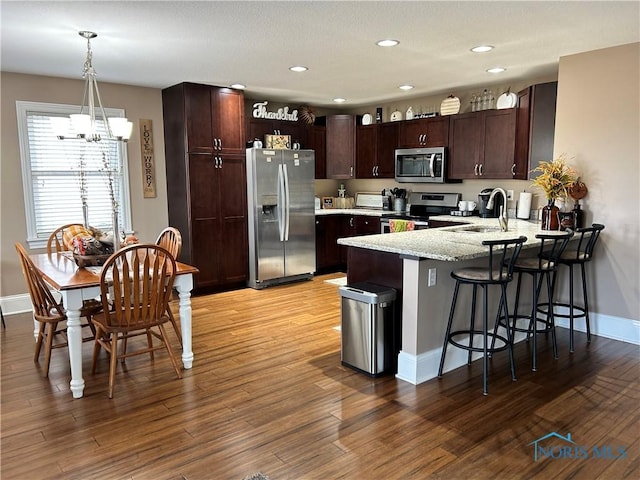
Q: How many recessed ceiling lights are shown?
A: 7